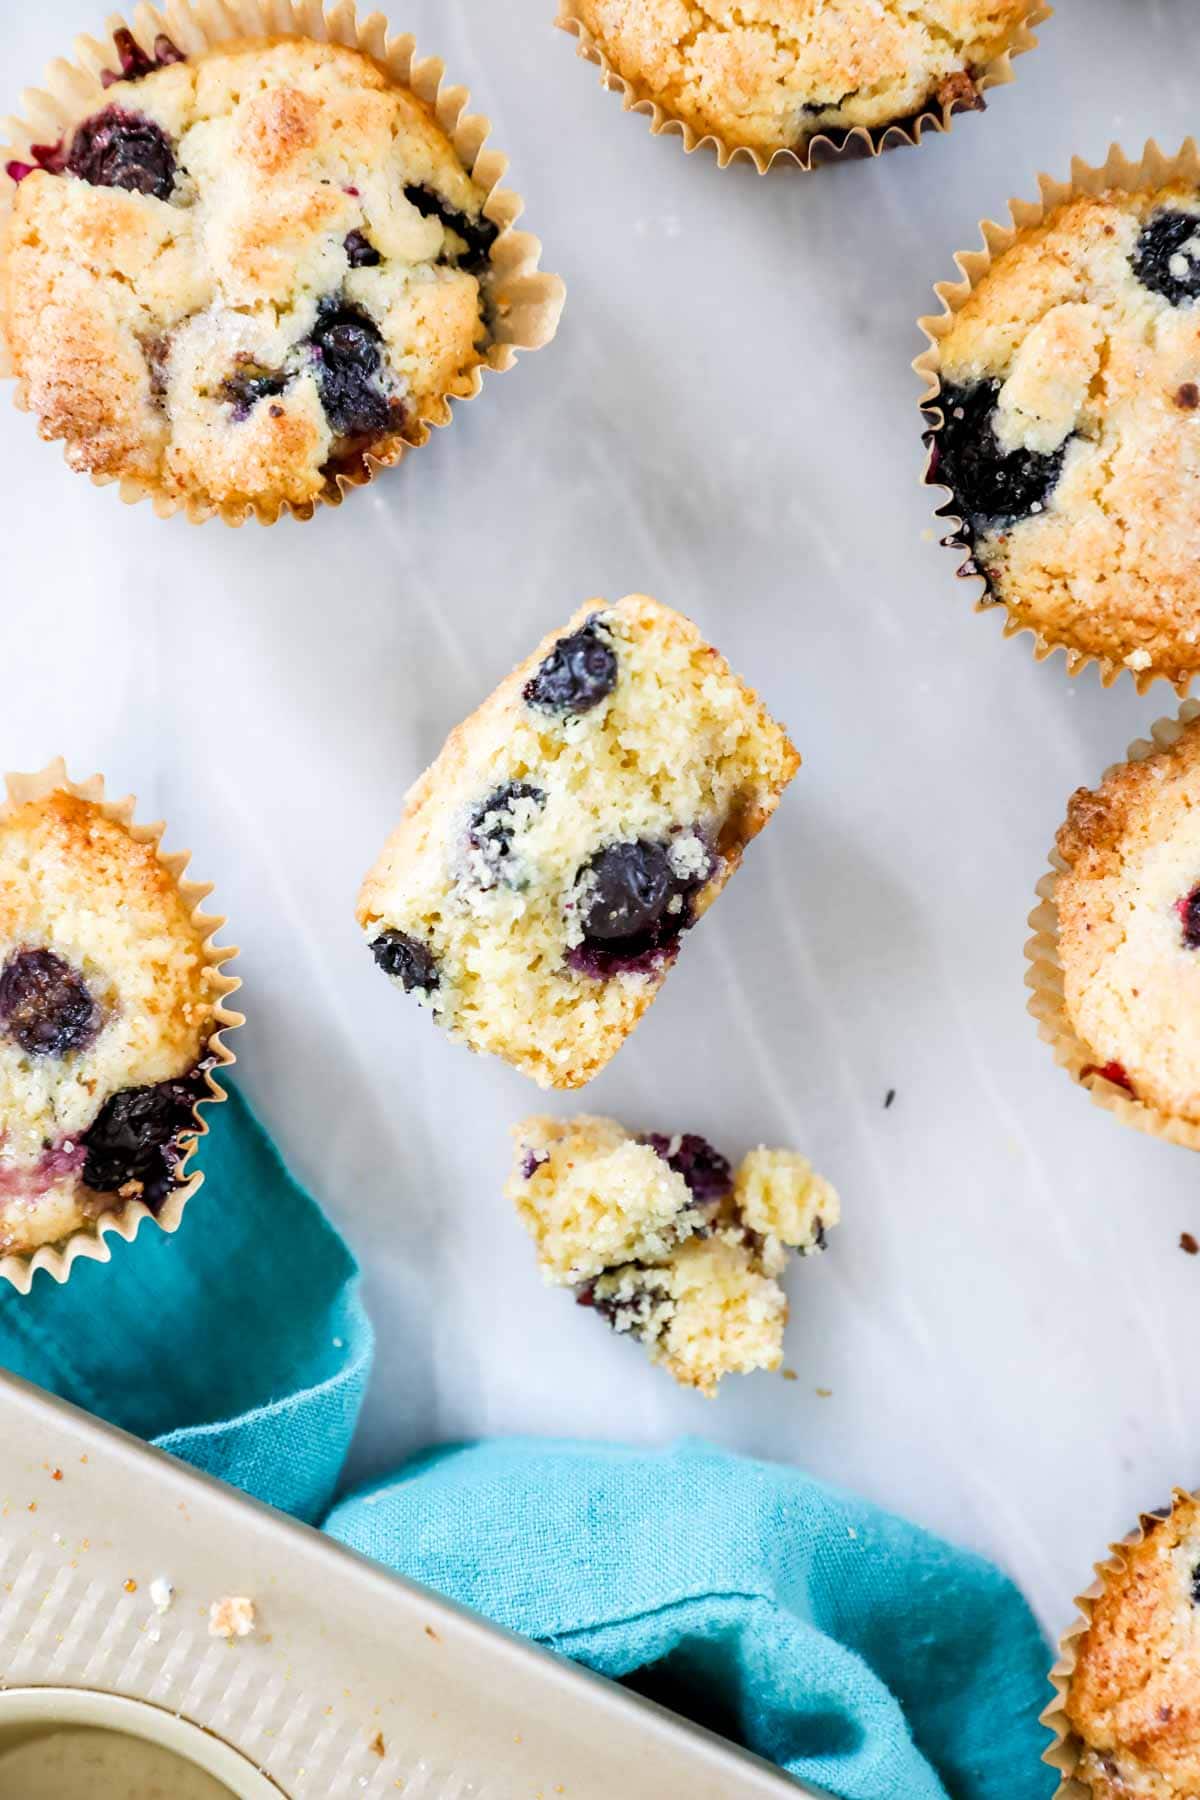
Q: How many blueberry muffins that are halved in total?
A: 1